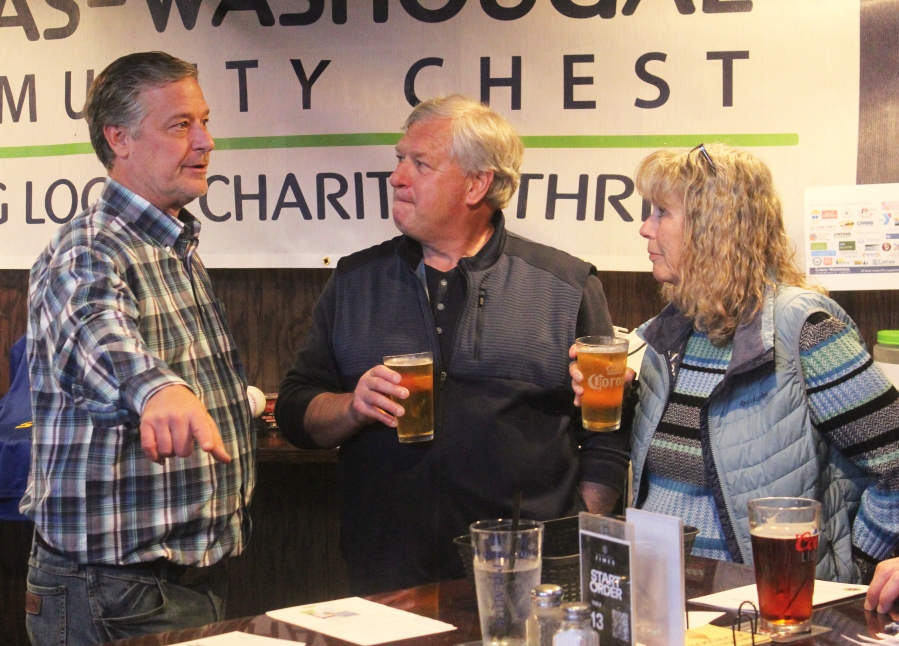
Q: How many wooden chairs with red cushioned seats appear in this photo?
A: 0